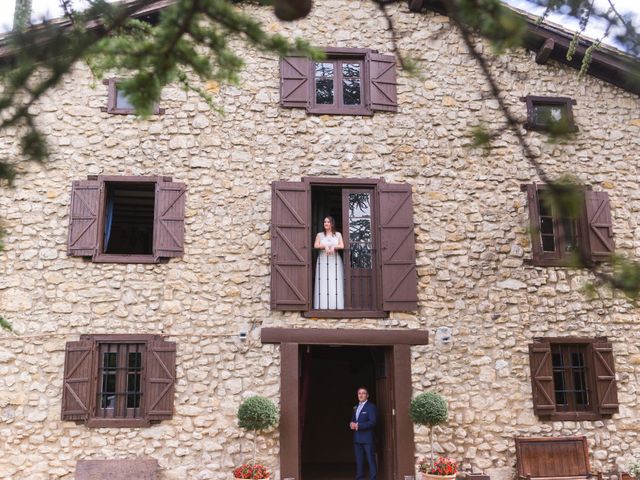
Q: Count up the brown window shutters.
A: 11